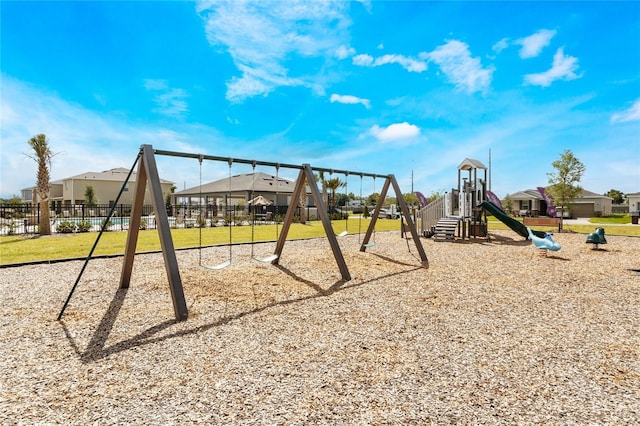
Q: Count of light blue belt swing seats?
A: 4